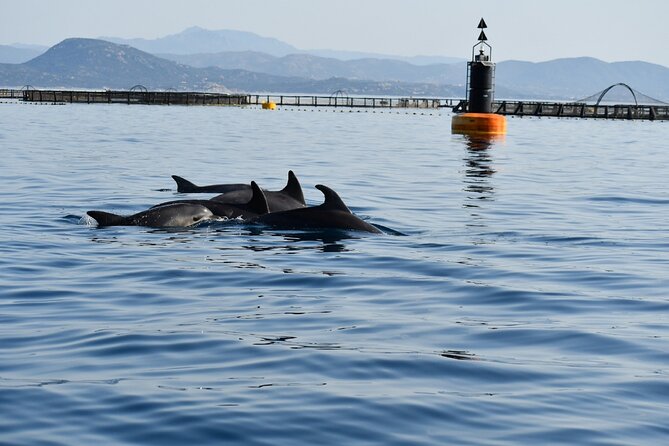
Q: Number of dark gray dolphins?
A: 5